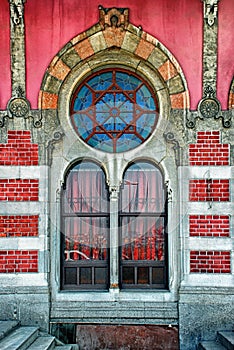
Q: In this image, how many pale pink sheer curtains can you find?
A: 2